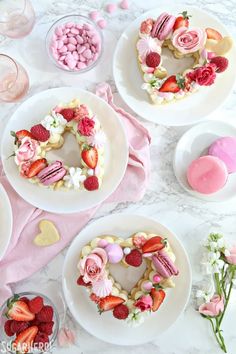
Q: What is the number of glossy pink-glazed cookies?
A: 2